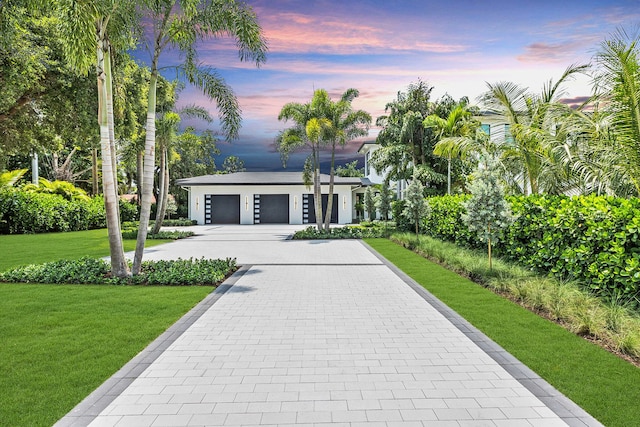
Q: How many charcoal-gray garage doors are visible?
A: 3